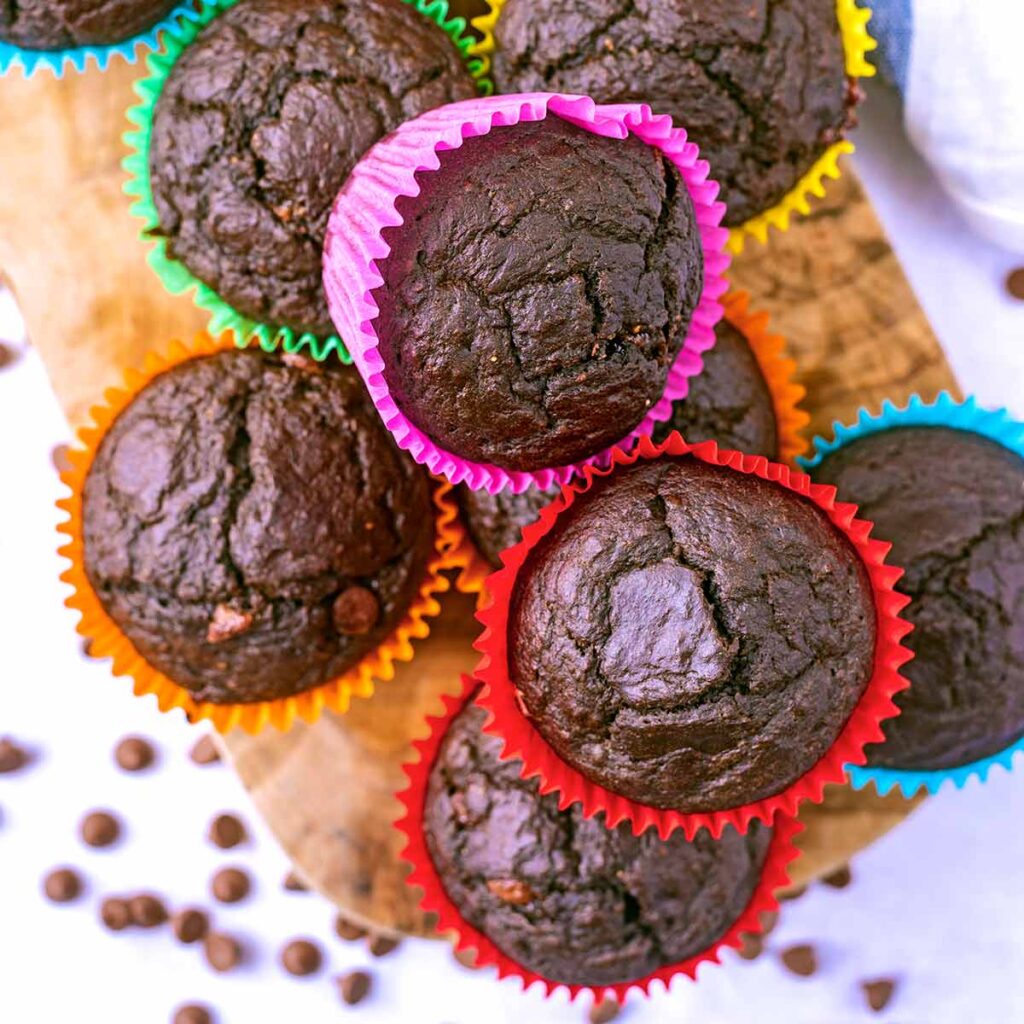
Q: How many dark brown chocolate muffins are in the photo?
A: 9